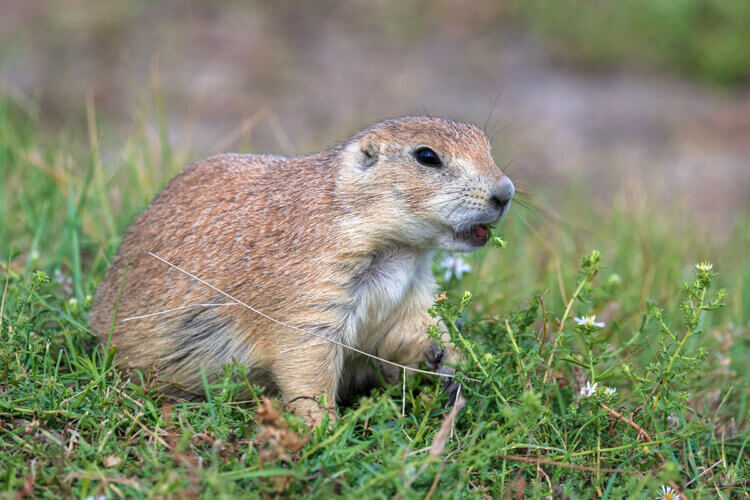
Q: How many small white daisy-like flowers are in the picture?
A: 6